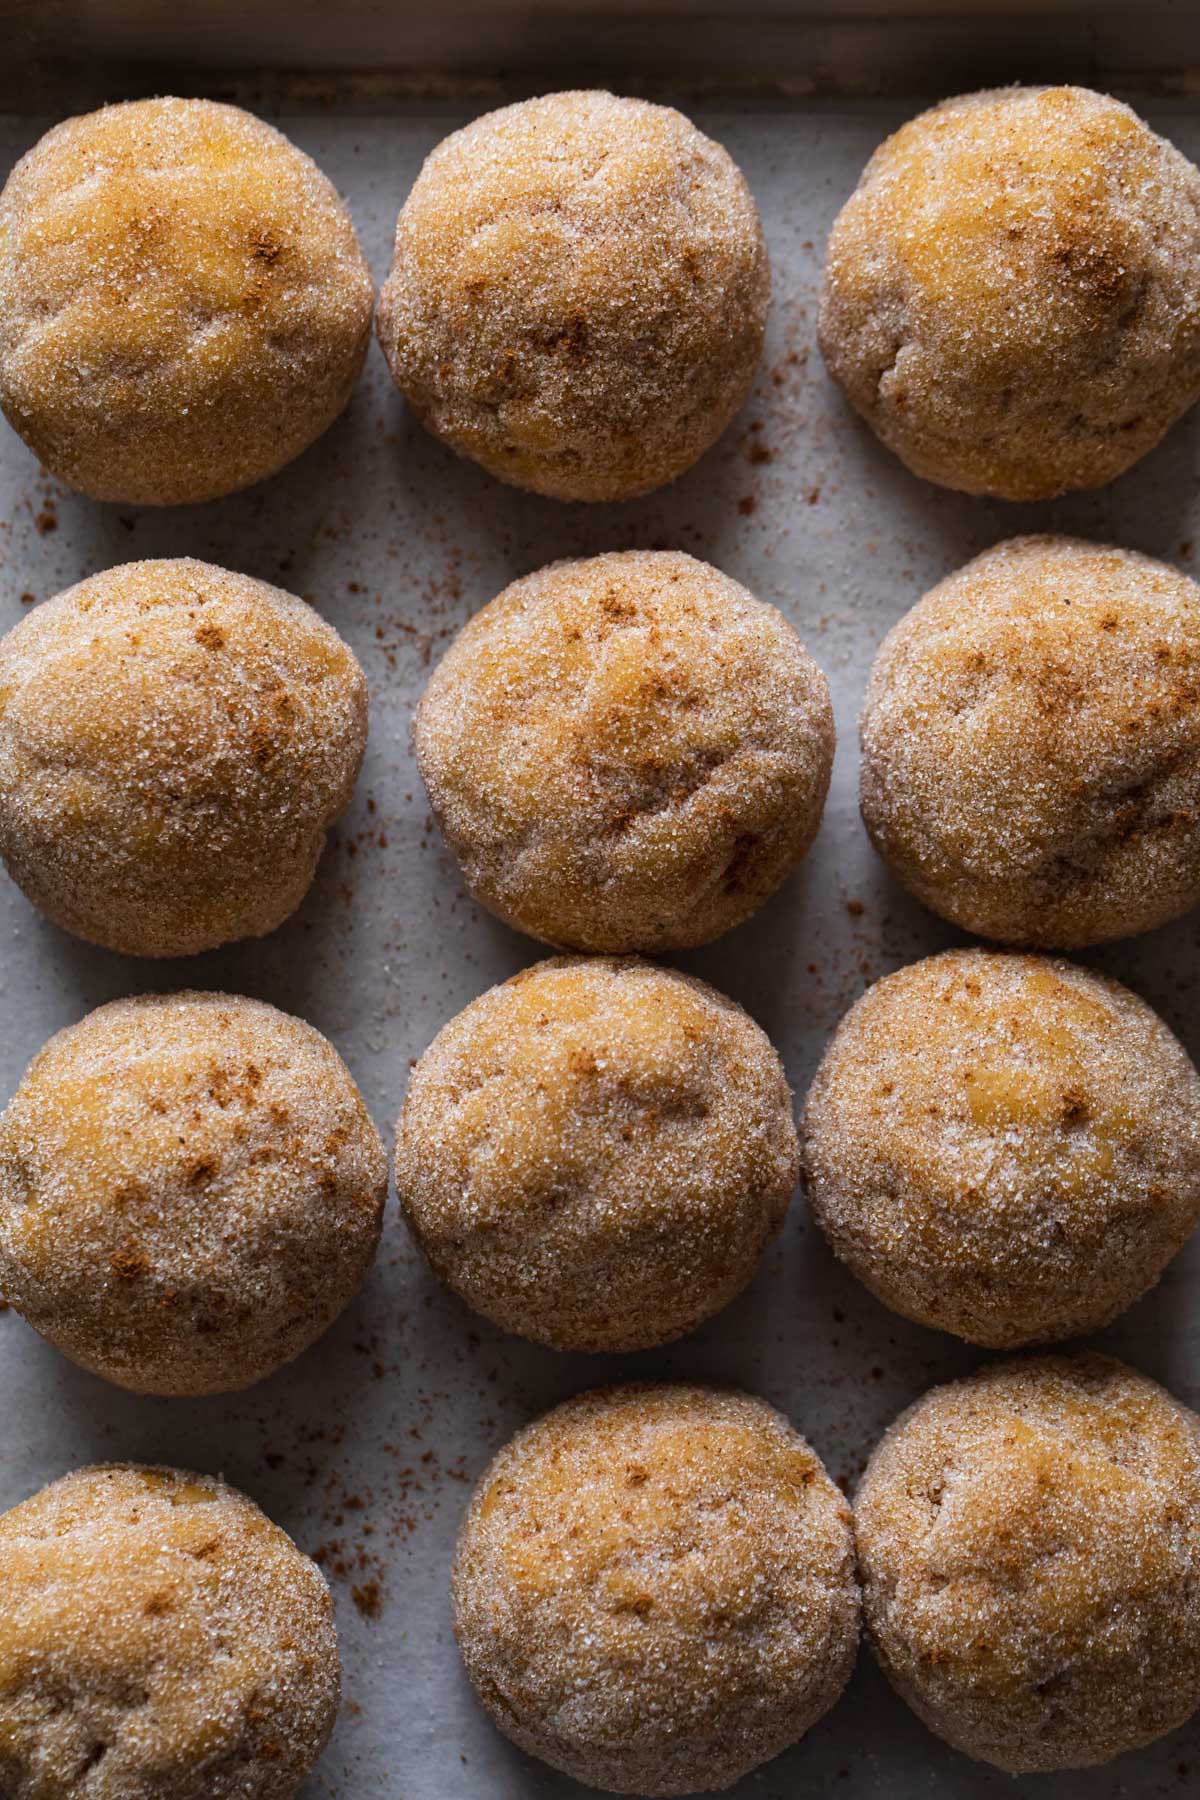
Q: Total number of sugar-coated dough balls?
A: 12